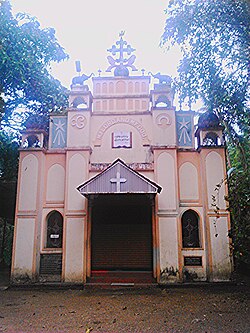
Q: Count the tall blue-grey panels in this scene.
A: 2